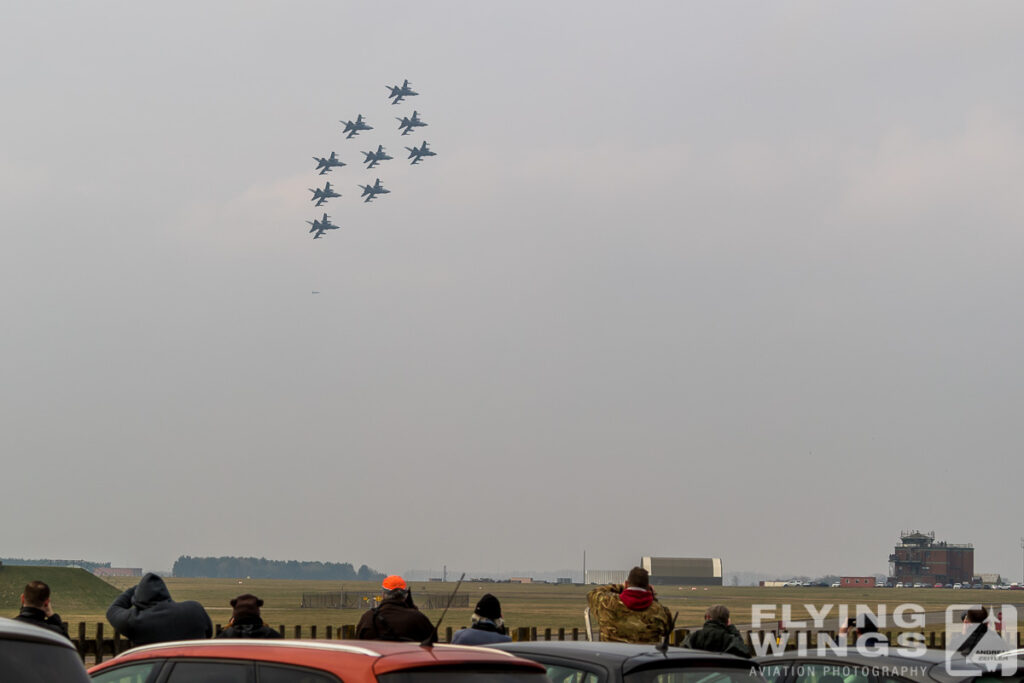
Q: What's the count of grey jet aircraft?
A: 9